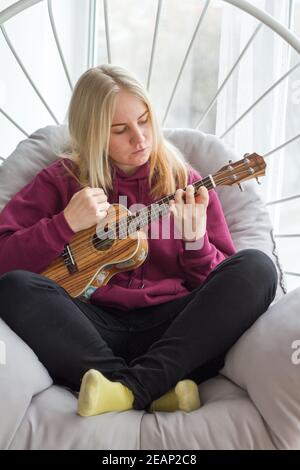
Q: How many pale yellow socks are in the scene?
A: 2